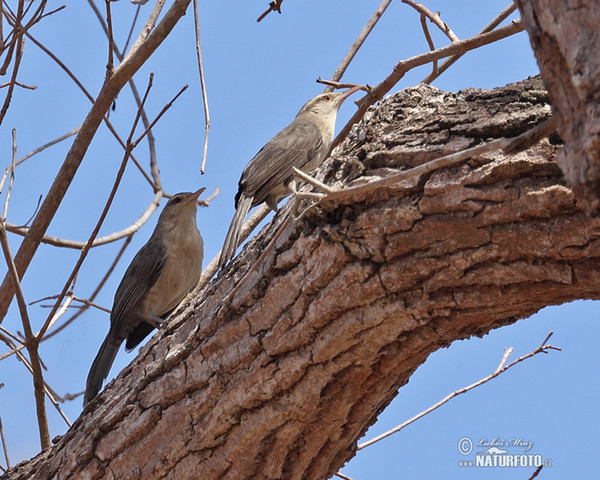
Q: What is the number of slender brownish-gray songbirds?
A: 2